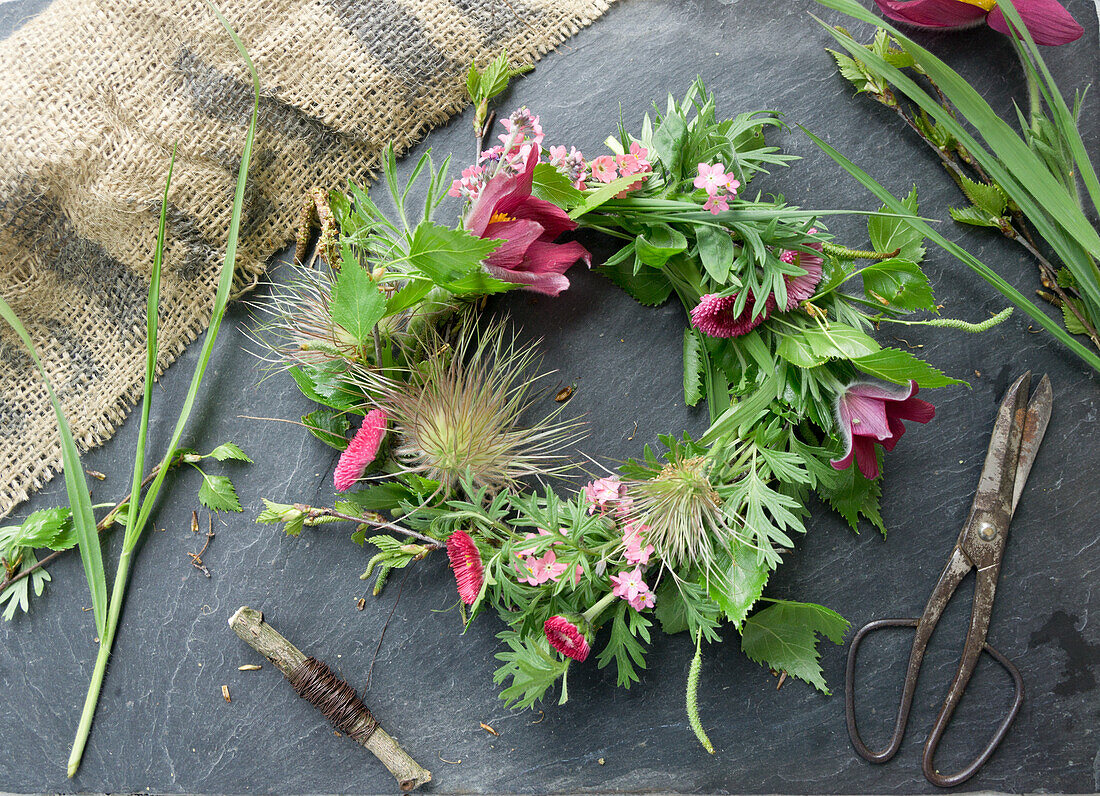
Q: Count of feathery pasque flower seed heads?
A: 3